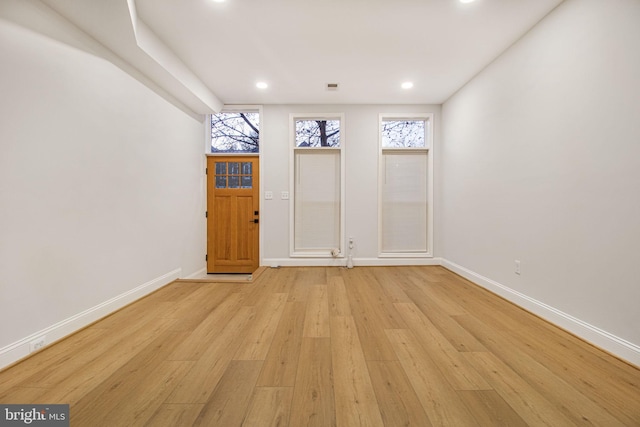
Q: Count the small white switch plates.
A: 2